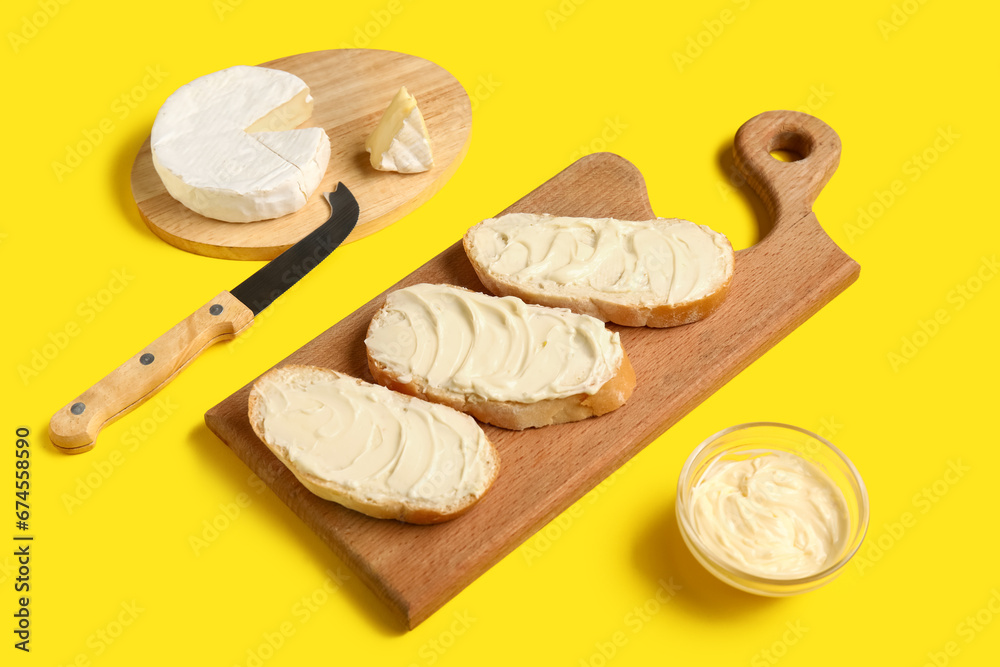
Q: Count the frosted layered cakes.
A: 0